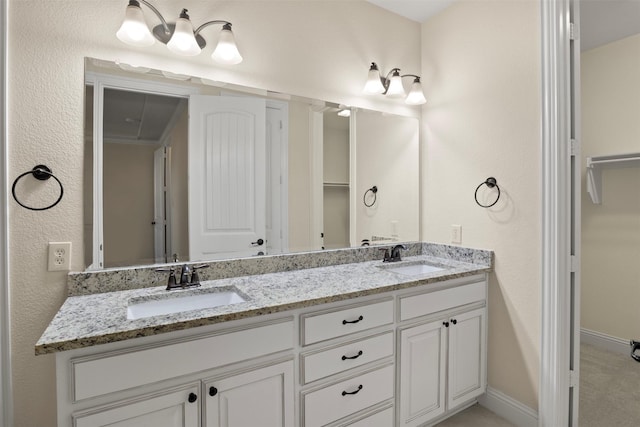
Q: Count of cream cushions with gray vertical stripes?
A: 0